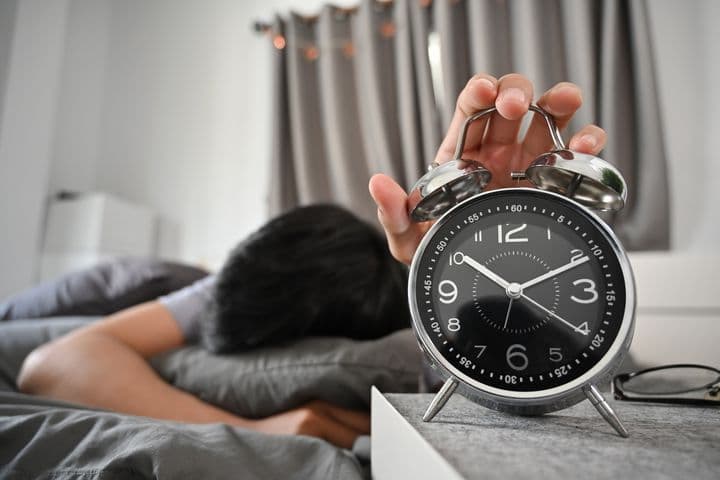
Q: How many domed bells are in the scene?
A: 2